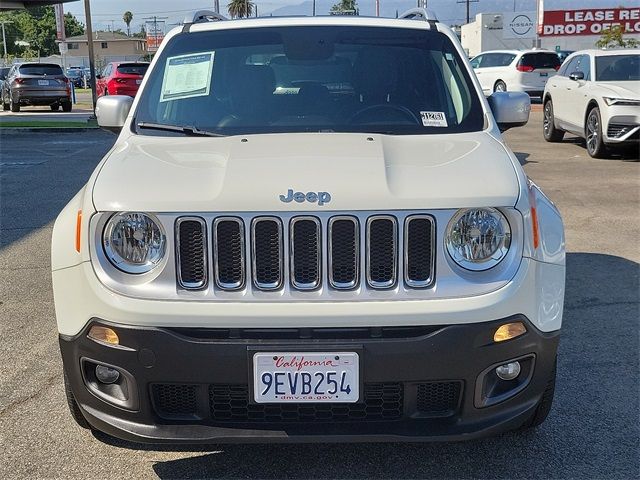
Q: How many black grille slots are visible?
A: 7